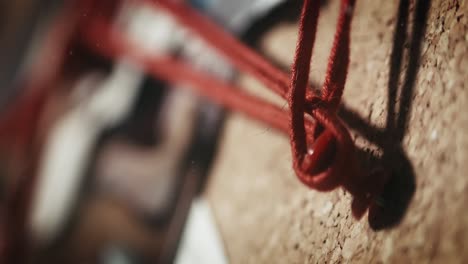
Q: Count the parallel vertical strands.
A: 2